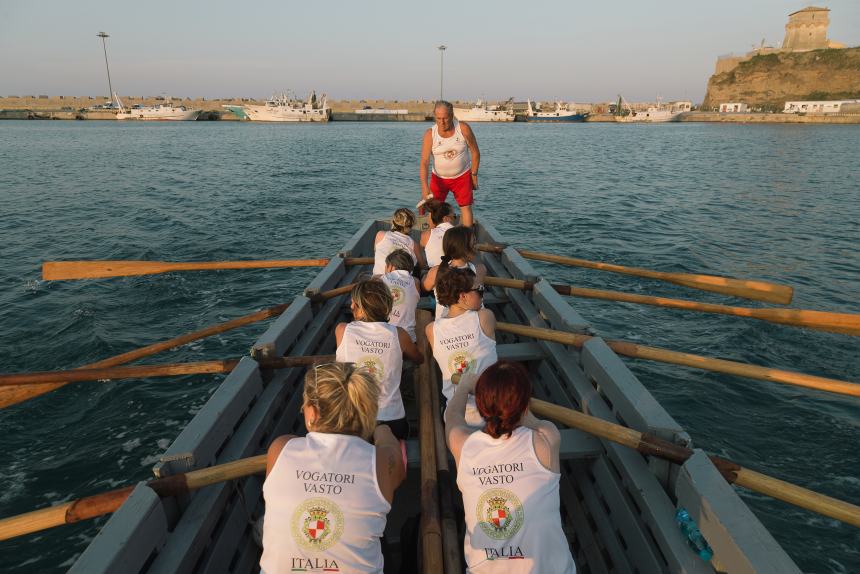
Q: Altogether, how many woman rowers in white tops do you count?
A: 8